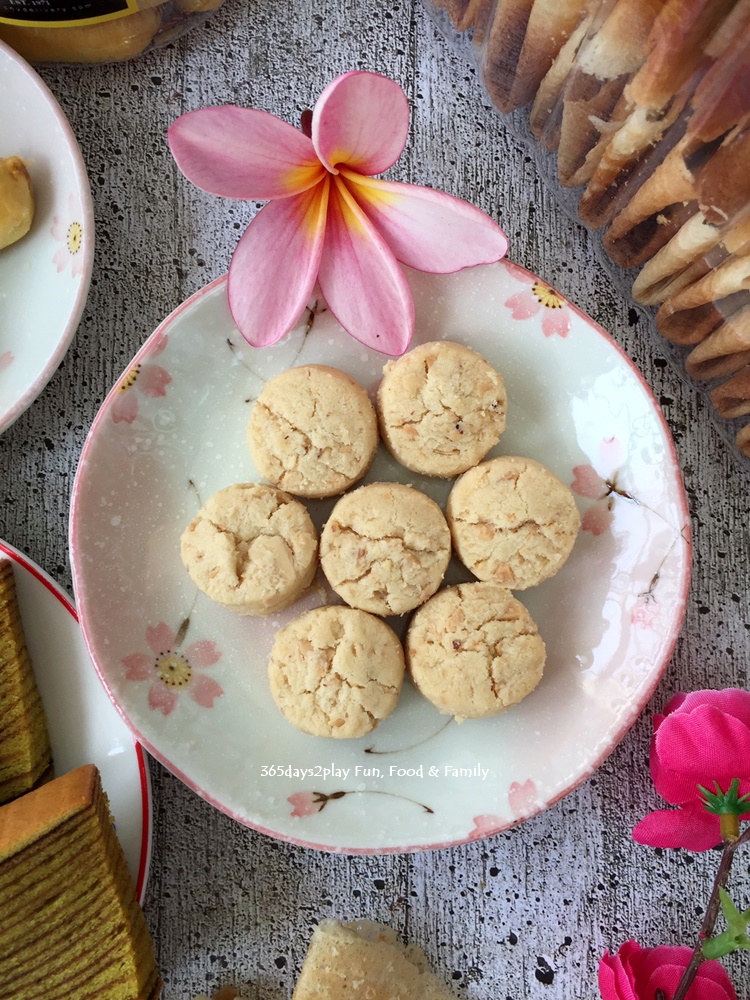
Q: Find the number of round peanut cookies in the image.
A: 7